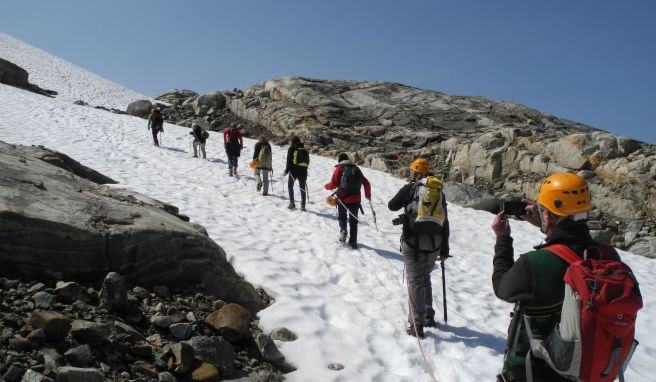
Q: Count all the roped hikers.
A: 8